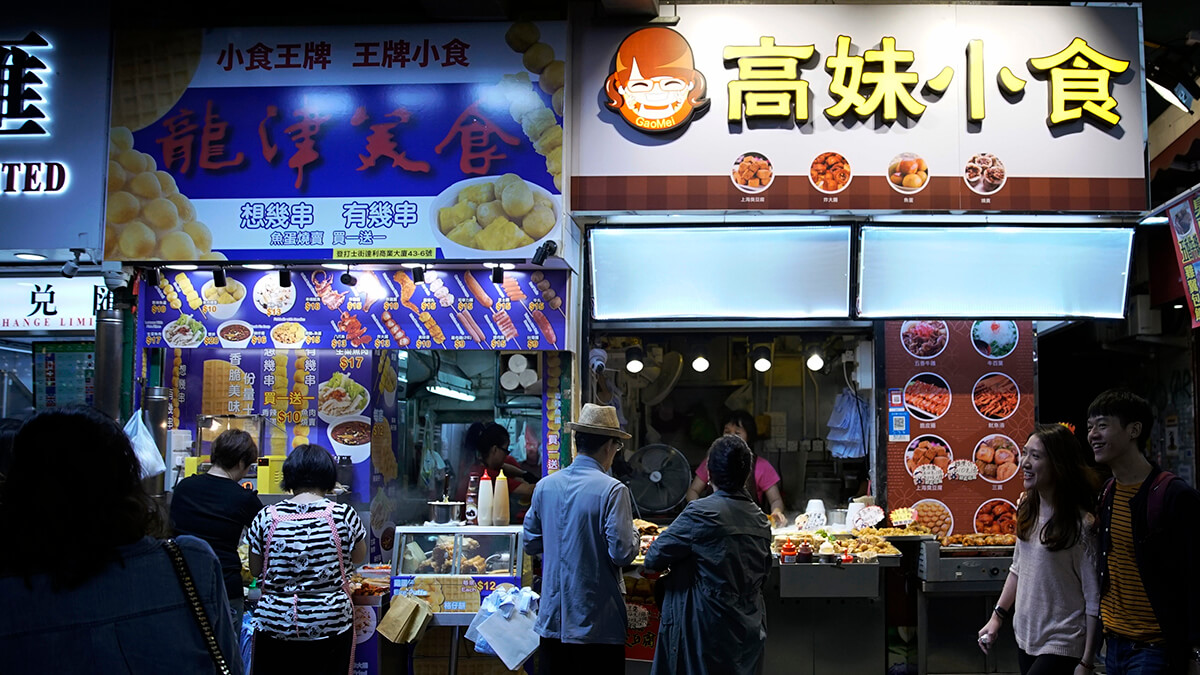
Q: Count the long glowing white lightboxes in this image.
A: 2